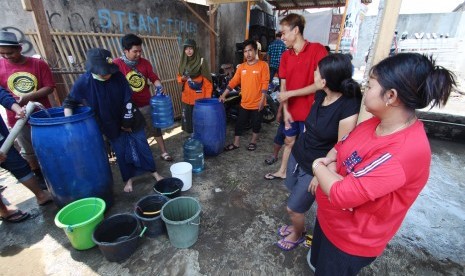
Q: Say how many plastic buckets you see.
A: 6